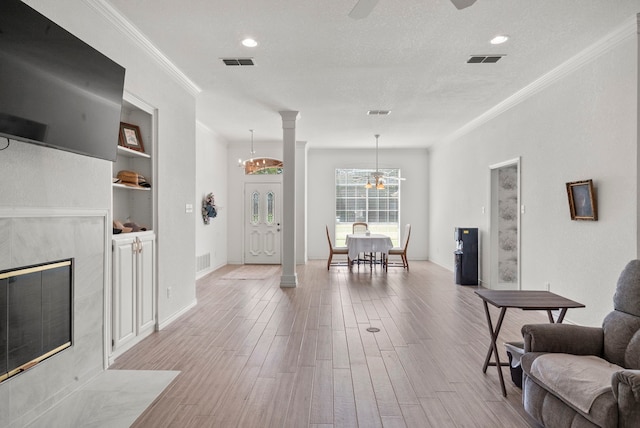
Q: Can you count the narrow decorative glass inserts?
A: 2